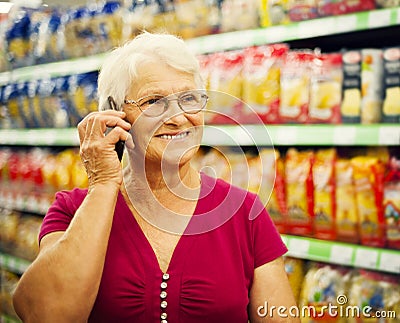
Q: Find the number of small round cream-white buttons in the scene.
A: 6